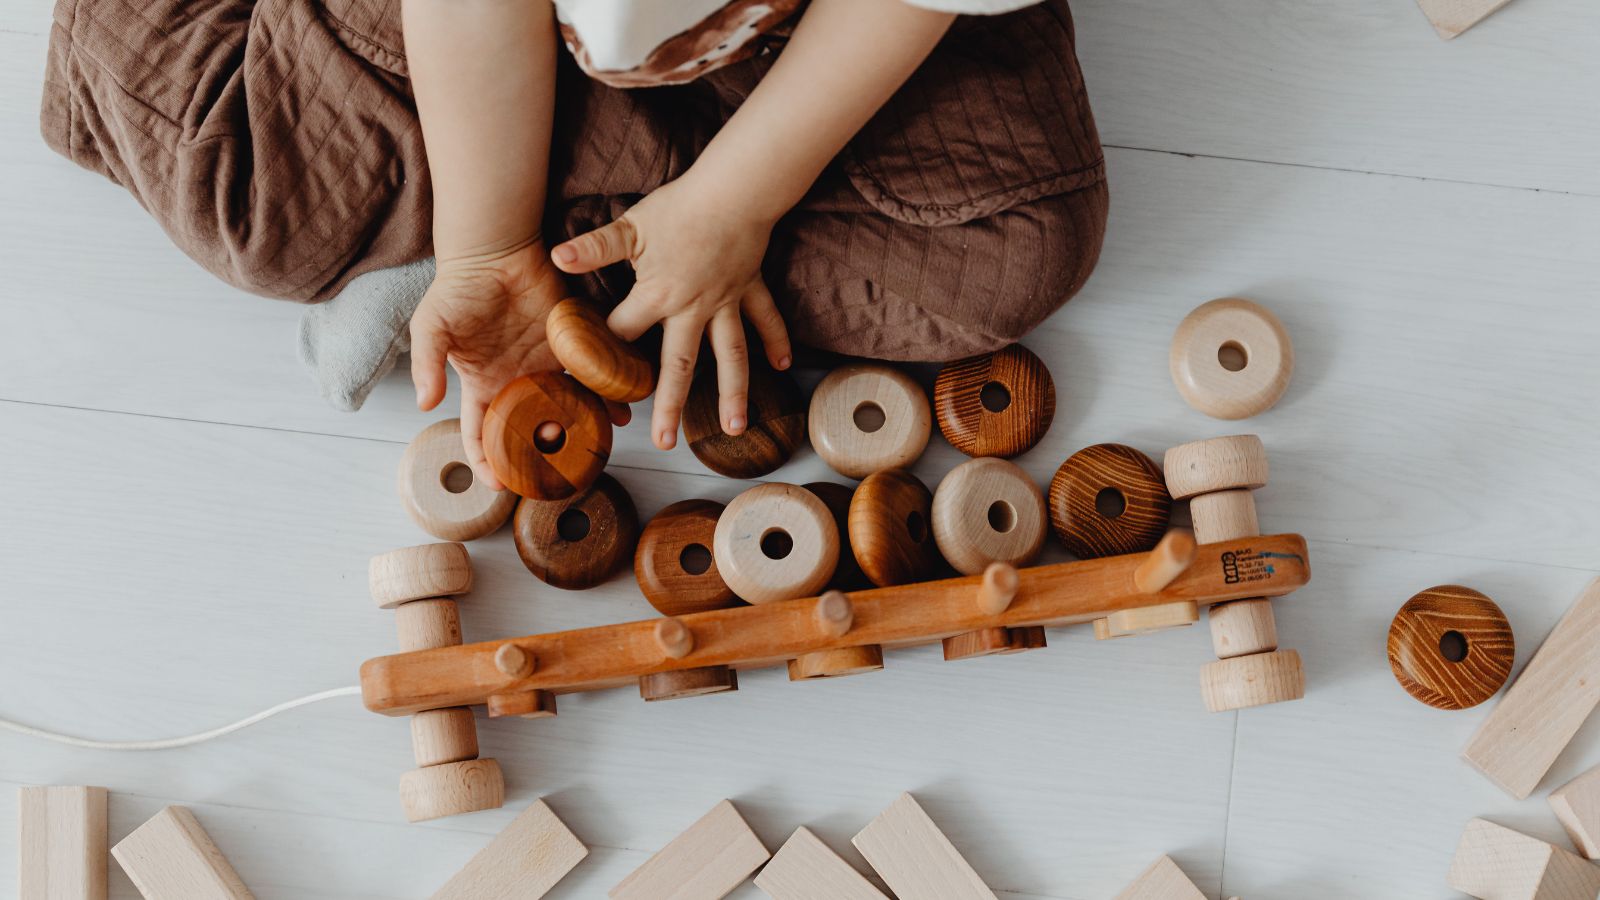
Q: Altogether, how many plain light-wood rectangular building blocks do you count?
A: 11